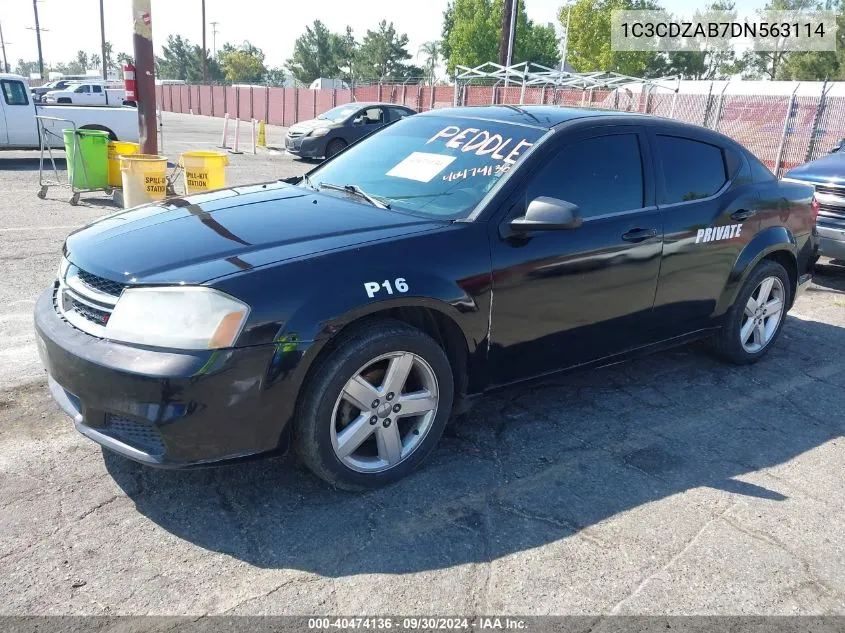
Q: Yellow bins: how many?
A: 3